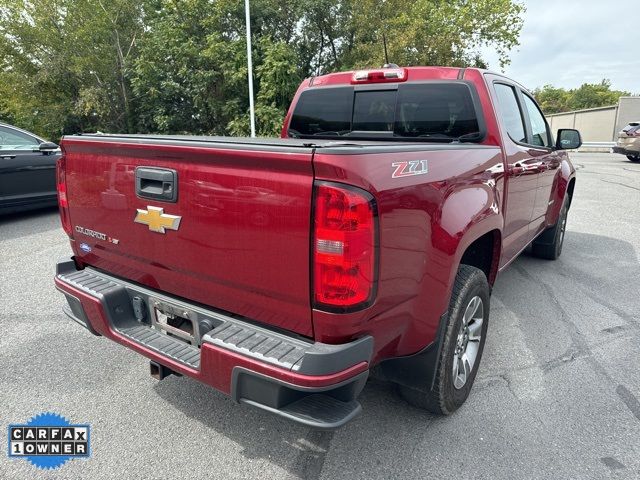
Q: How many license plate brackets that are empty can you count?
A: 1